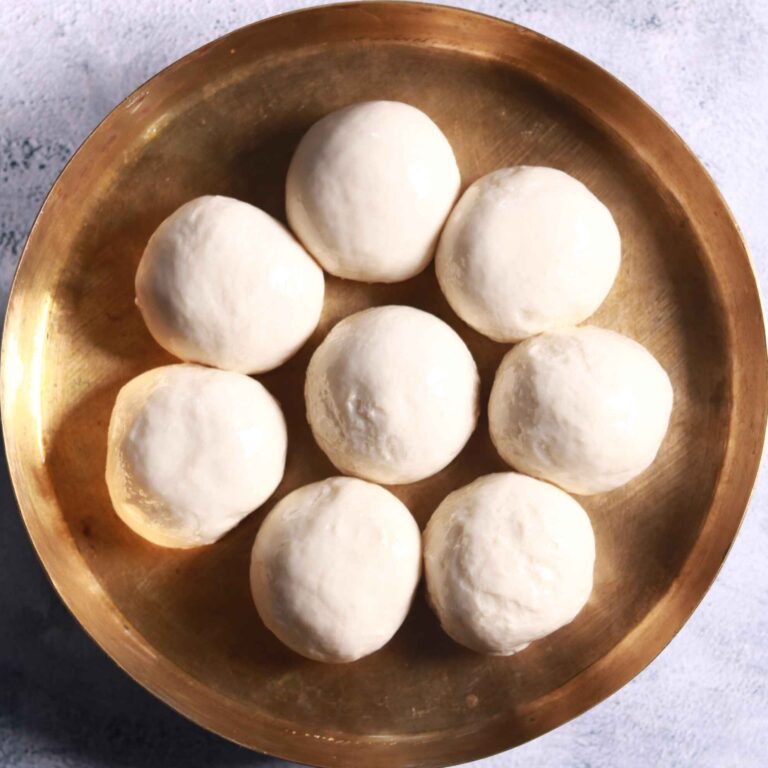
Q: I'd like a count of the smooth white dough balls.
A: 8